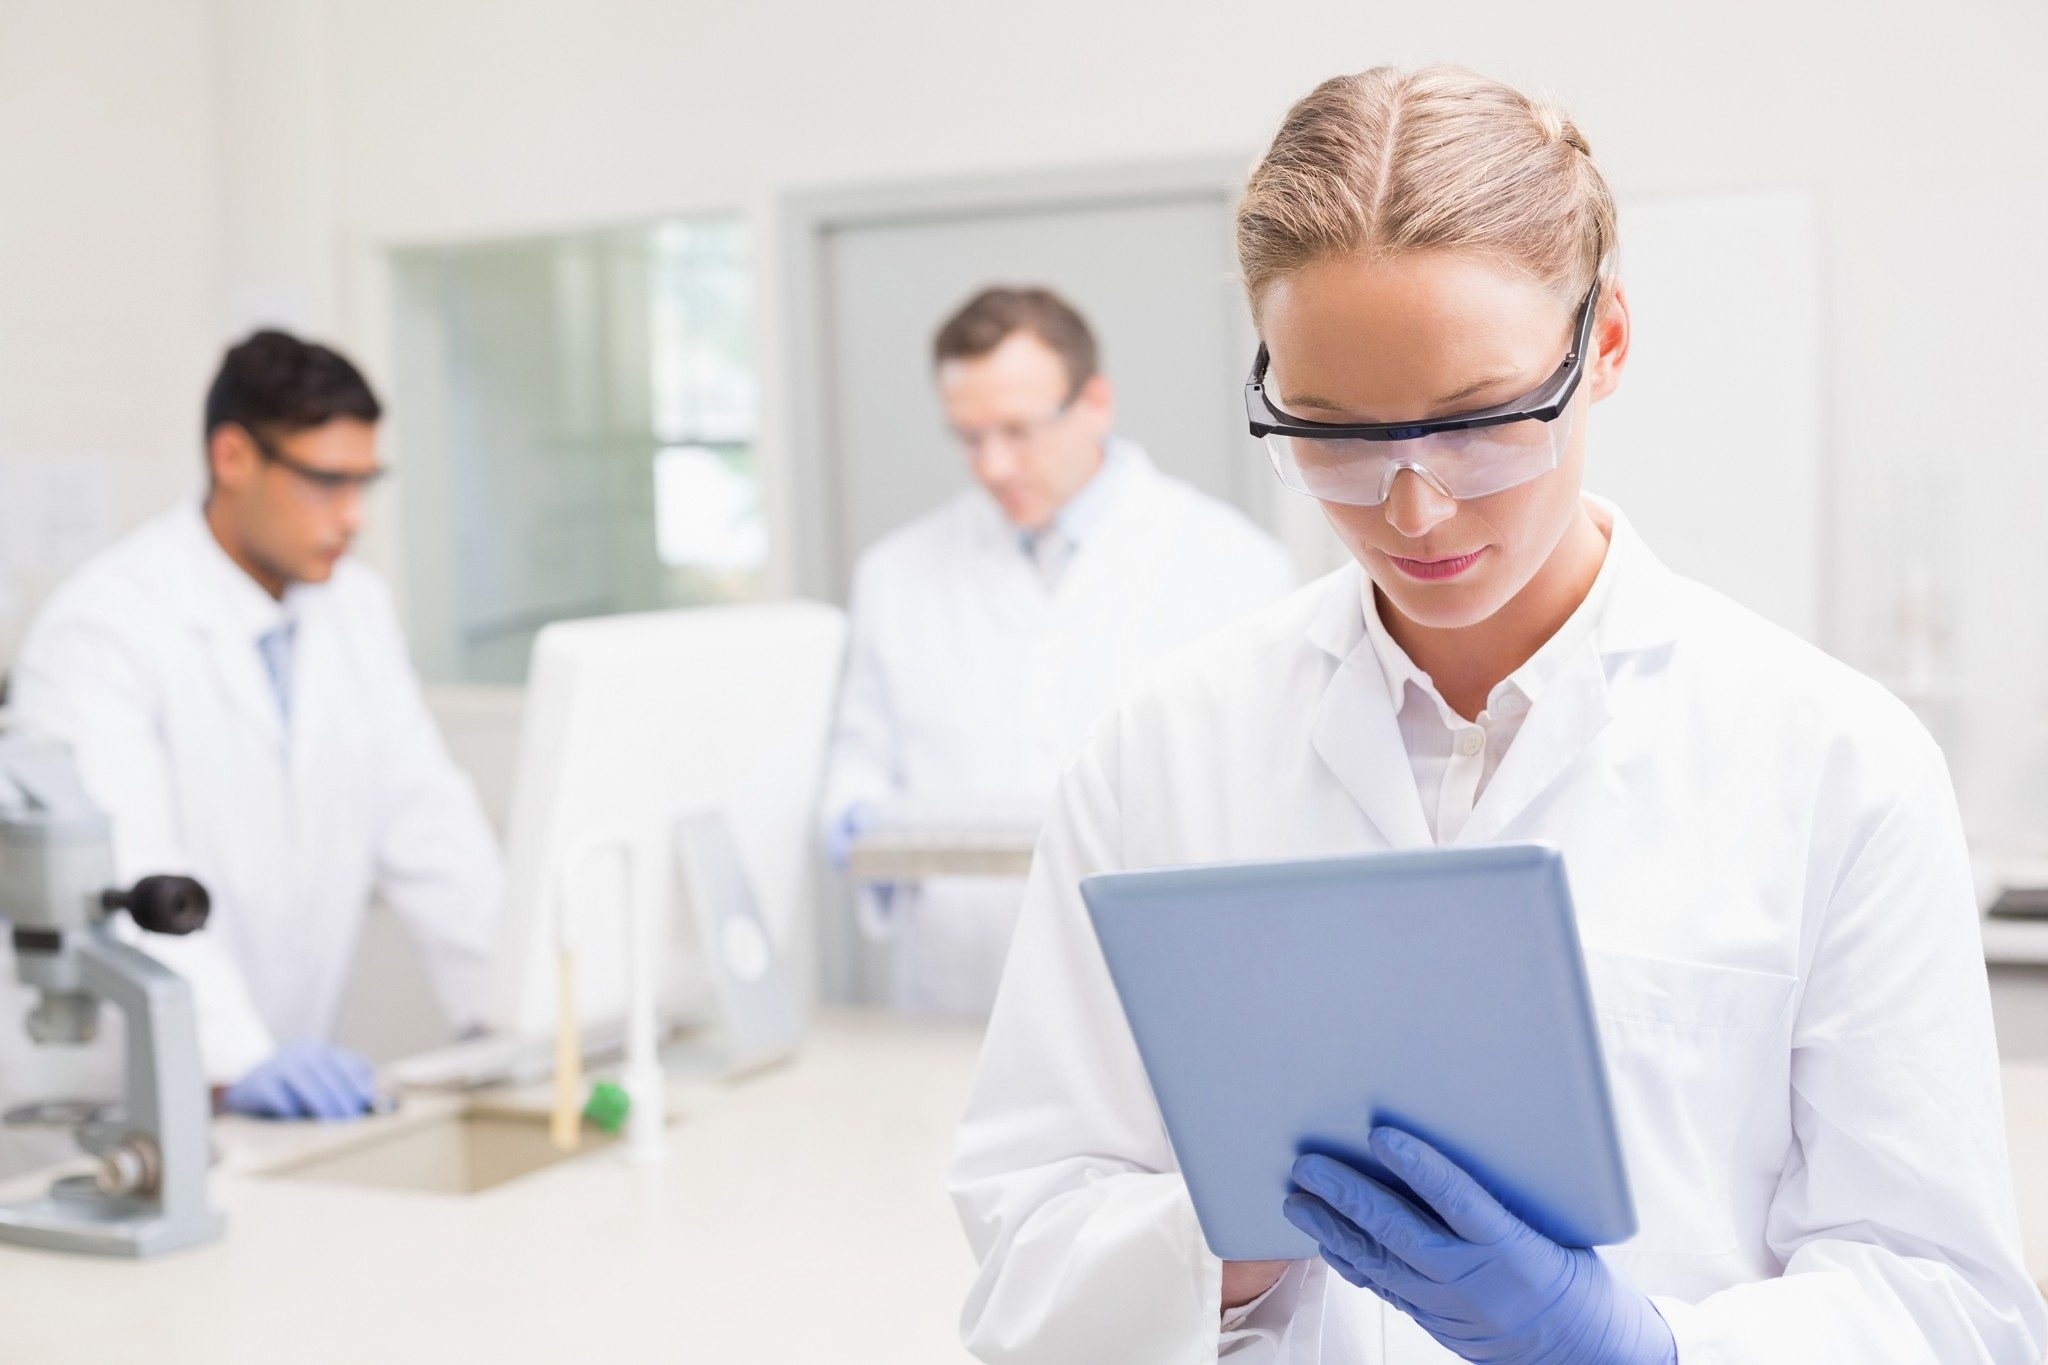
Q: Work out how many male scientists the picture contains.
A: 2